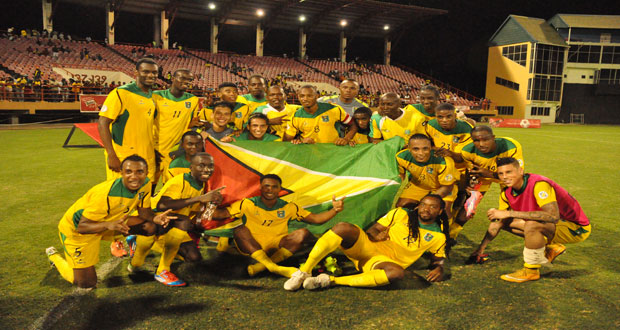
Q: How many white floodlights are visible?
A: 5